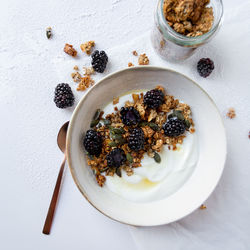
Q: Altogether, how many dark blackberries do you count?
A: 9